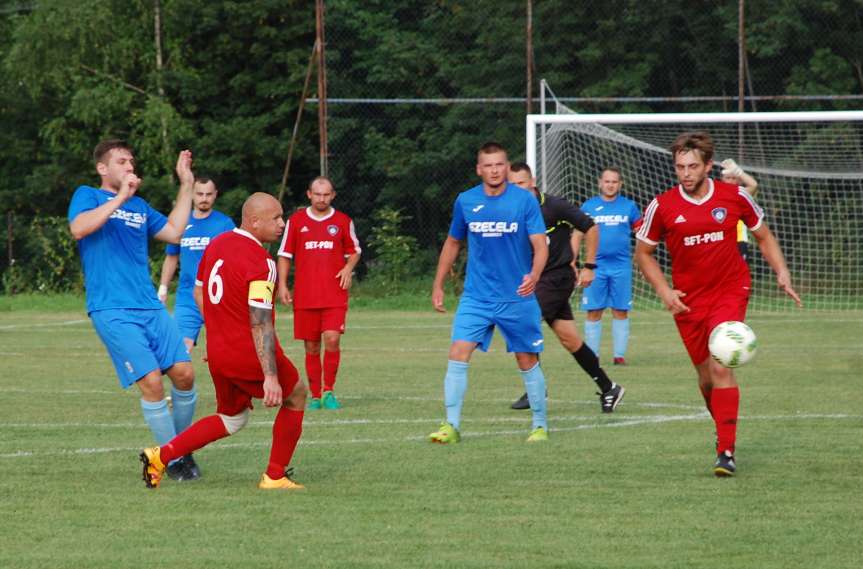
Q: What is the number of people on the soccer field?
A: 9